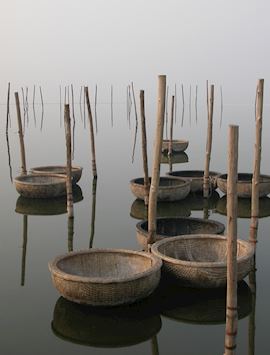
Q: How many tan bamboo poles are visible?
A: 9